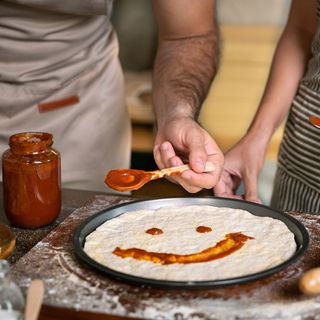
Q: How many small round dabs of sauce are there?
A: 2